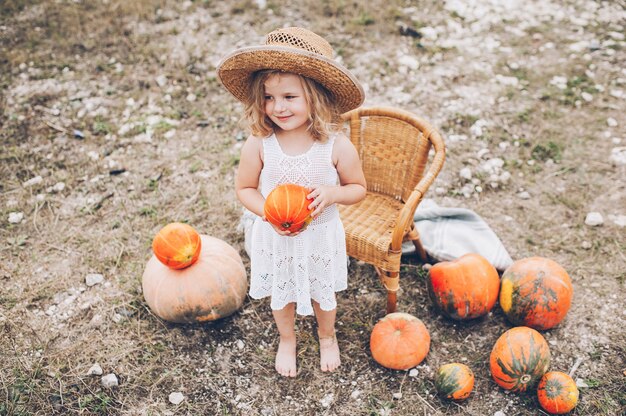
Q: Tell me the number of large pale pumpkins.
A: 1